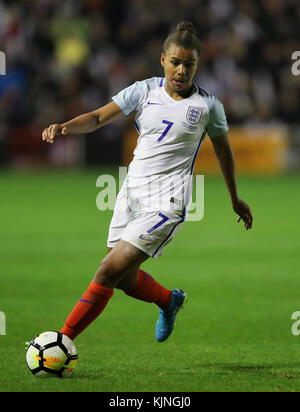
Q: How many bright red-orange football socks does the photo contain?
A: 2